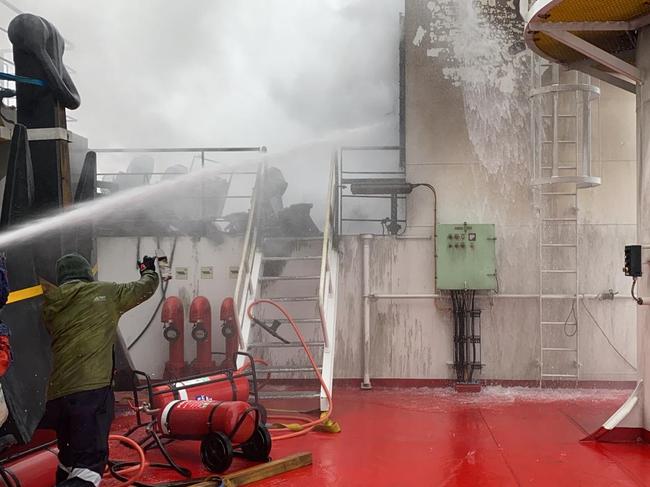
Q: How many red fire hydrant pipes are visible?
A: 3